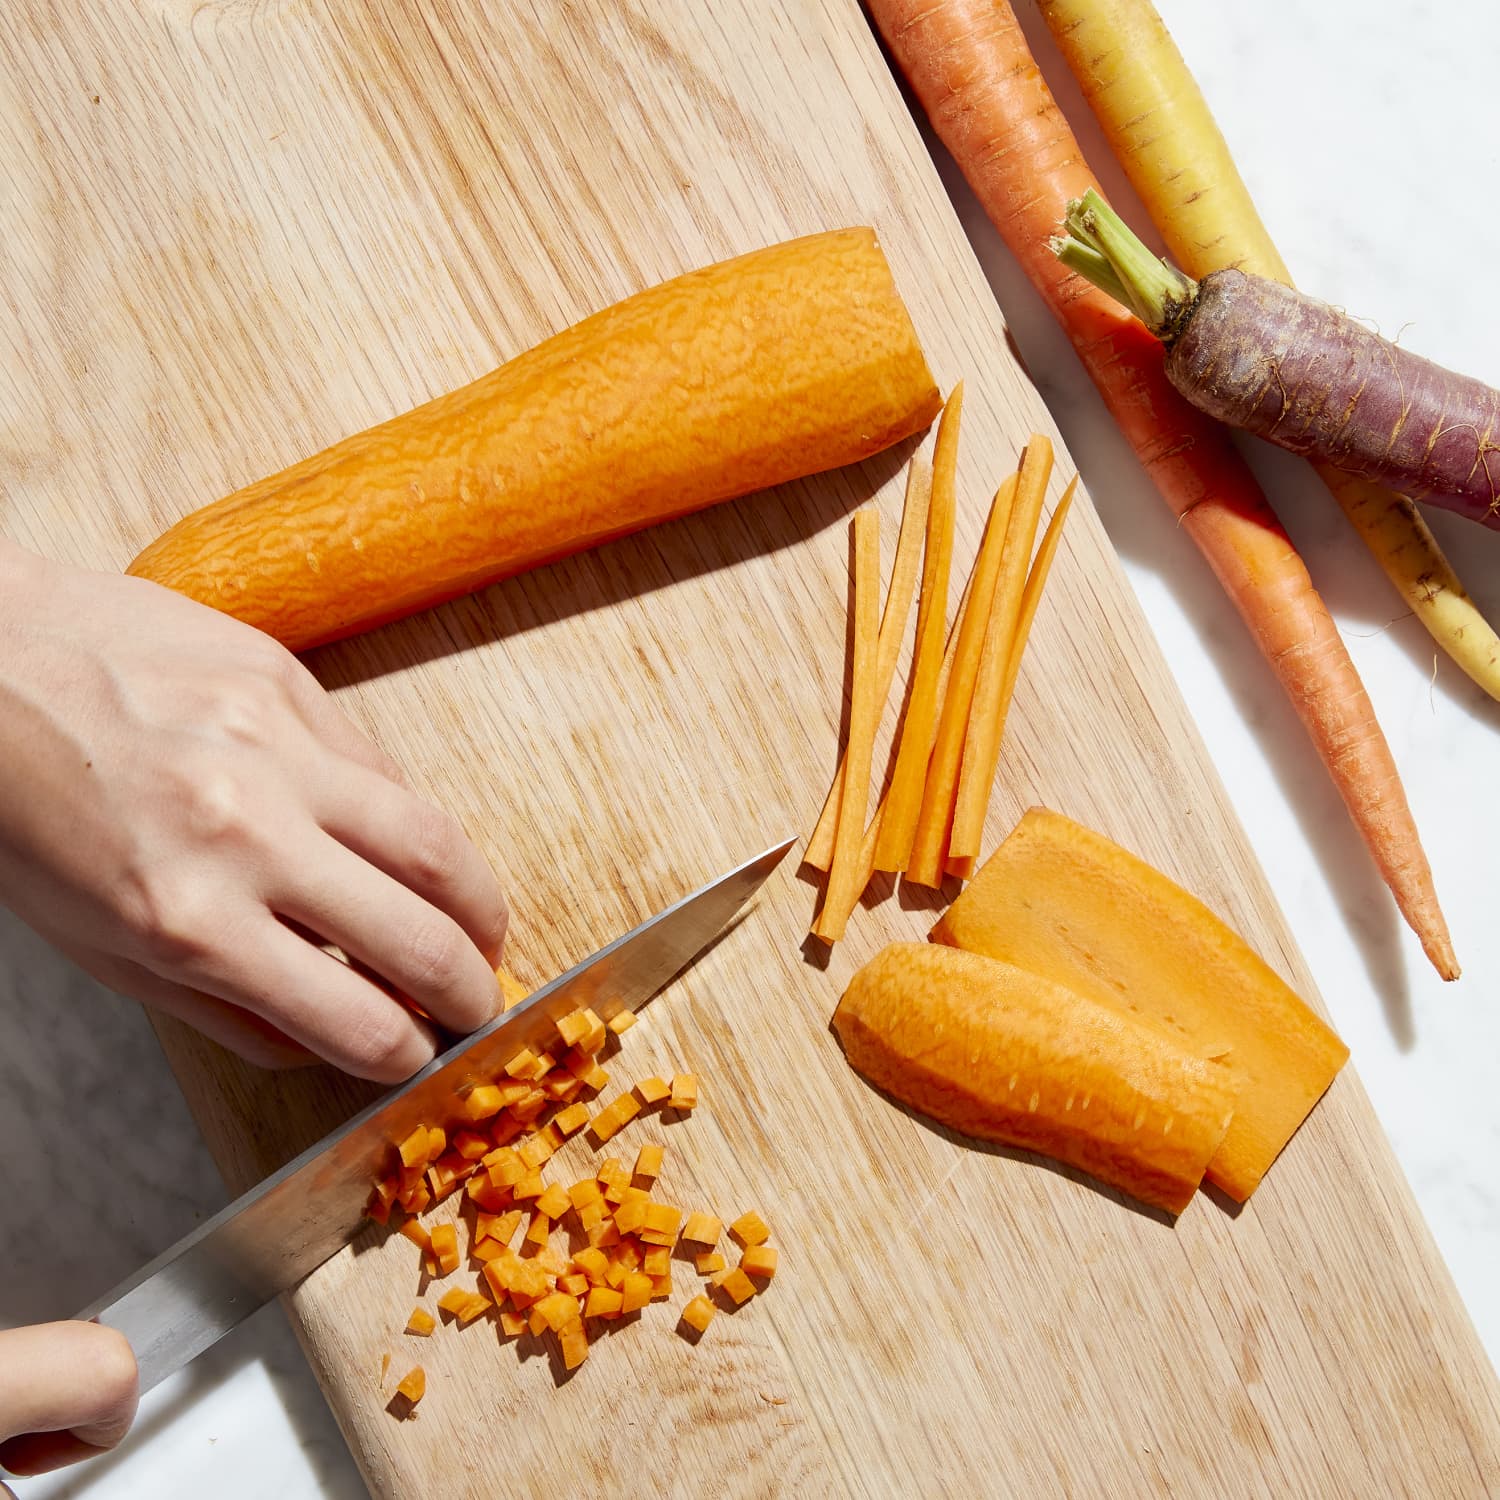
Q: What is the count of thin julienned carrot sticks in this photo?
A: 7